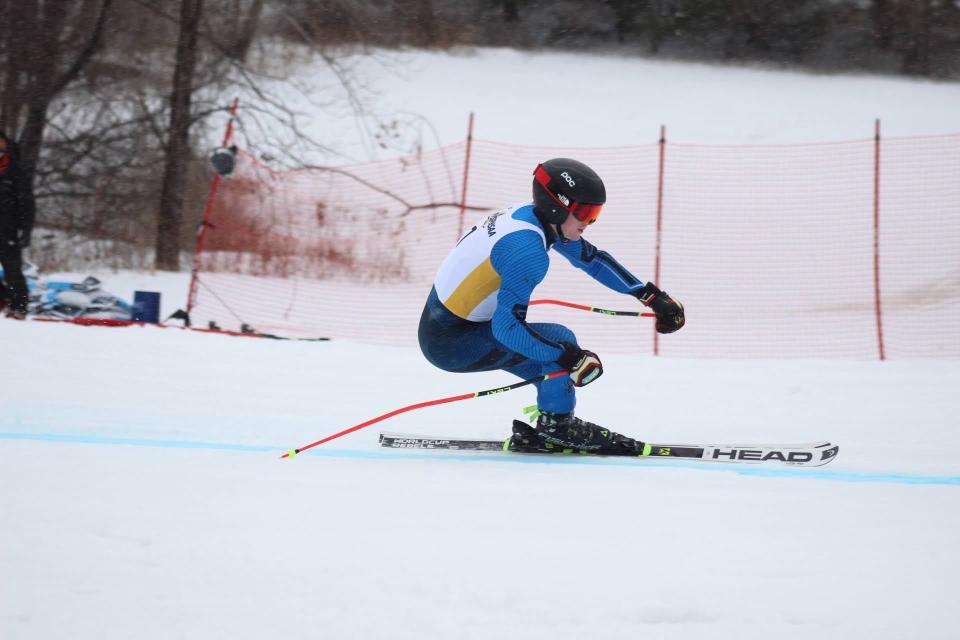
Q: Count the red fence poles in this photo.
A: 4